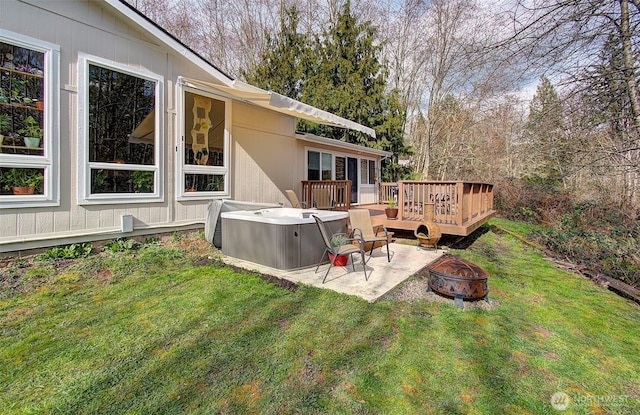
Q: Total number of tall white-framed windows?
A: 3